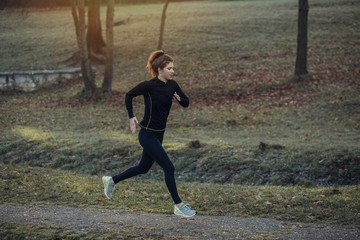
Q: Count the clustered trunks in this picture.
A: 3